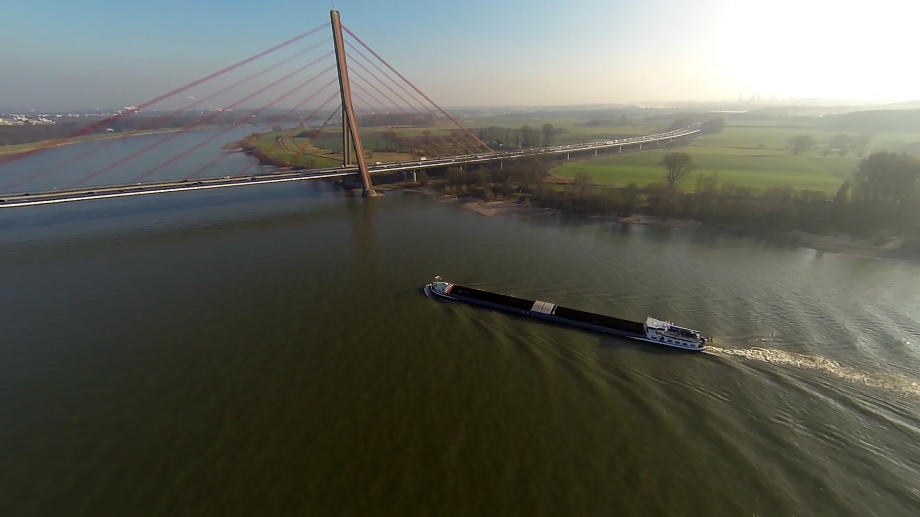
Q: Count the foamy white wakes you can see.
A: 1